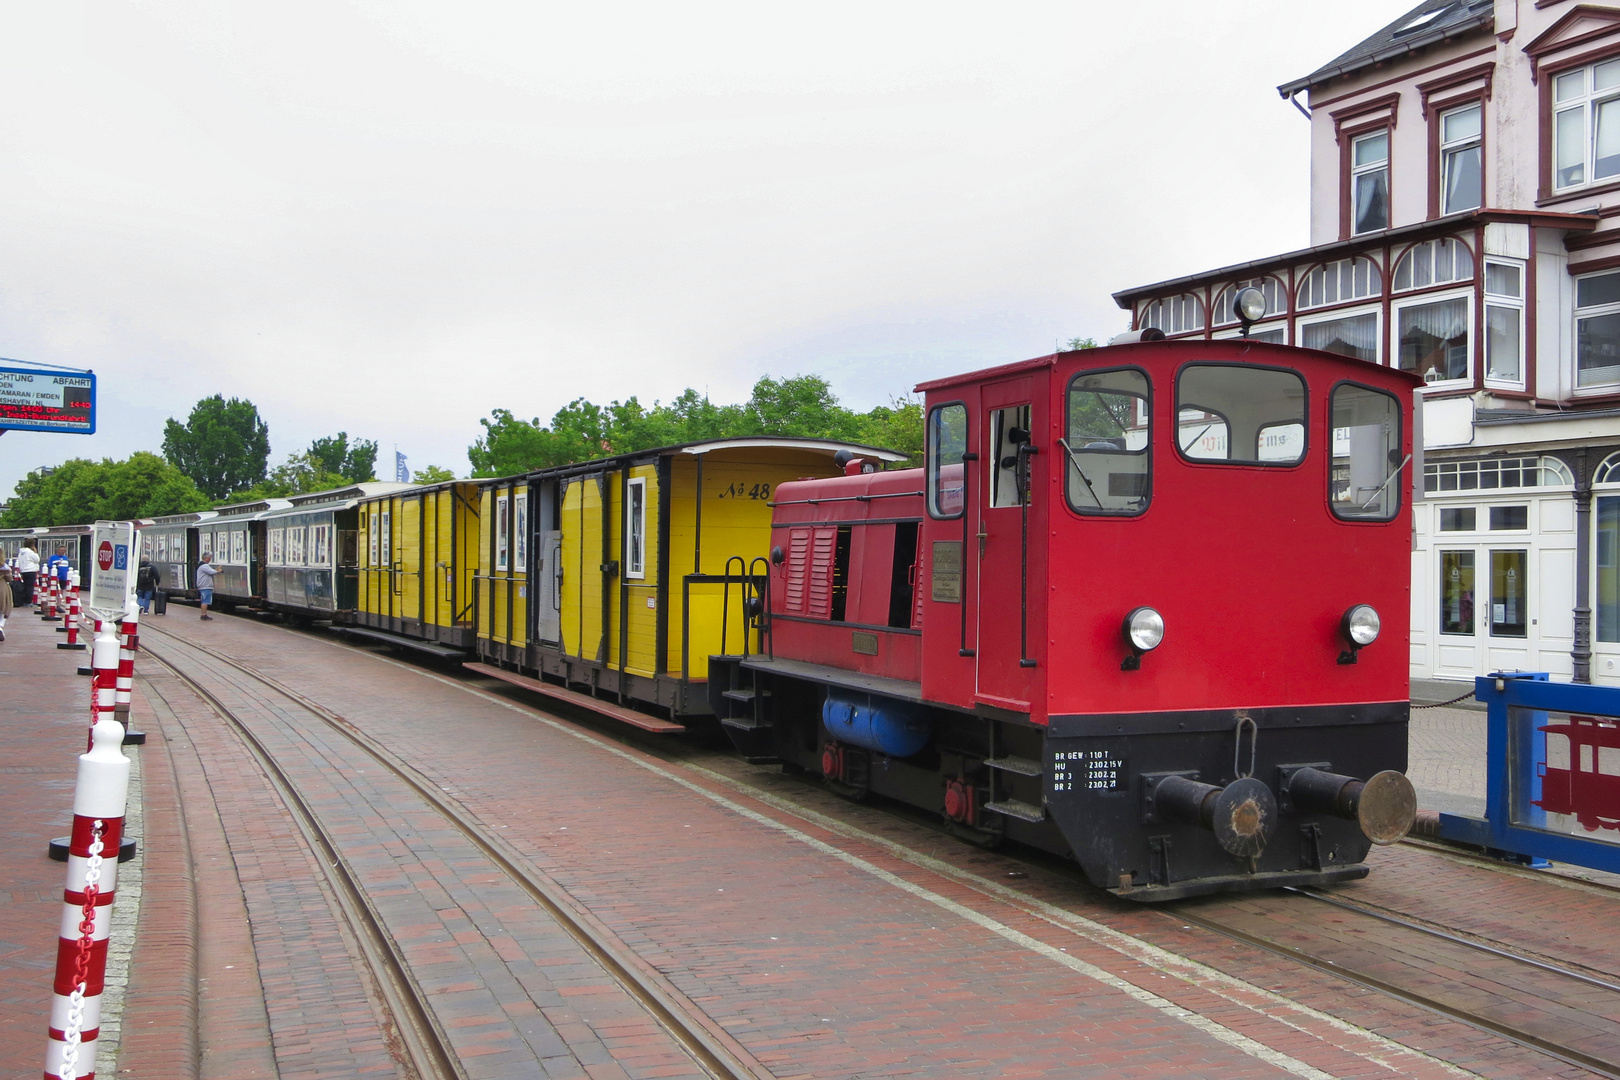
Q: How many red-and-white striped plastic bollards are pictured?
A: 11